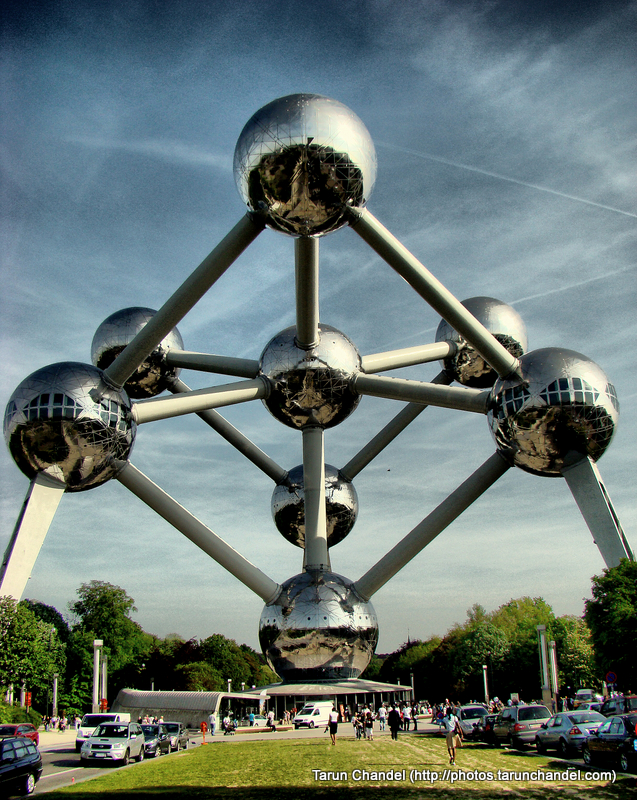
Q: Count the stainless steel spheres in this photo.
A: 8